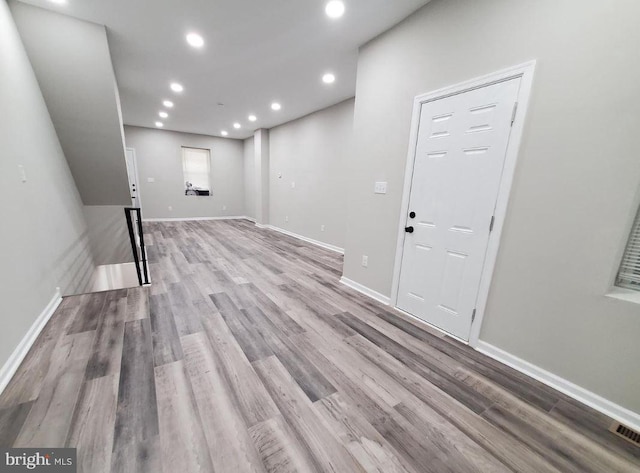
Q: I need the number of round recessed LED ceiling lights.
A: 12